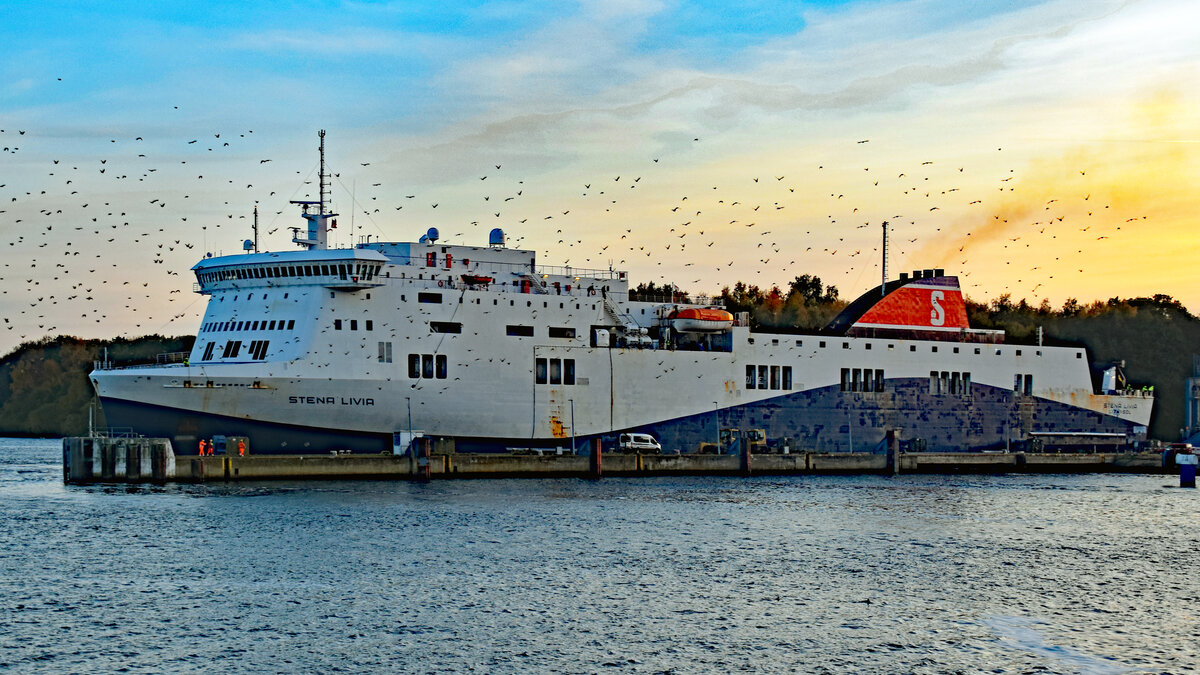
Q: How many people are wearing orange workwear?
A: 3